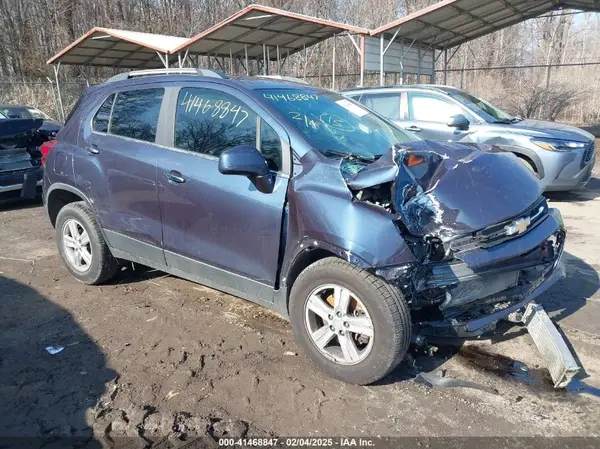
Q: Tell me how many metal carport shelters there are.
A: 3